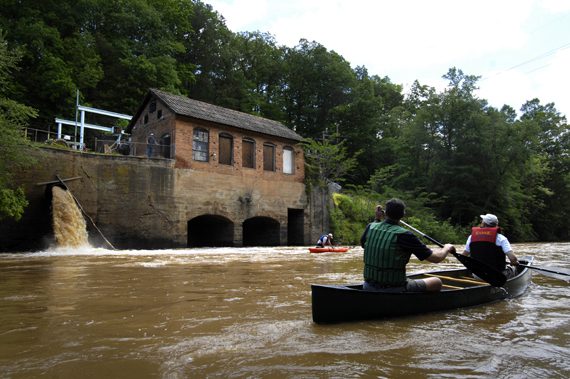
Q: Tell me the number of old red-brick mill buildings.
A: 1